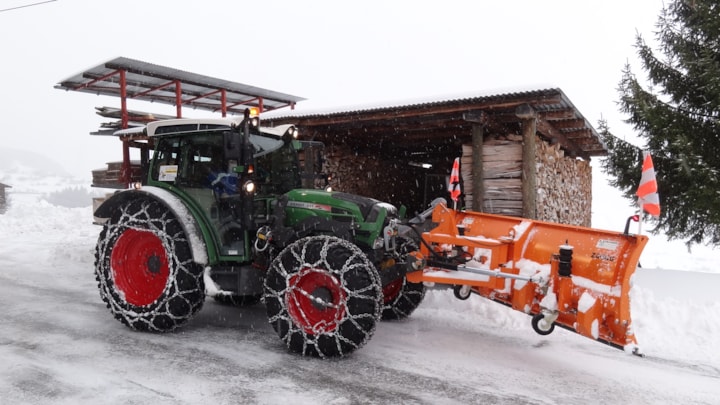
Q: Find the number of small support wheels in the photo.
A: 2